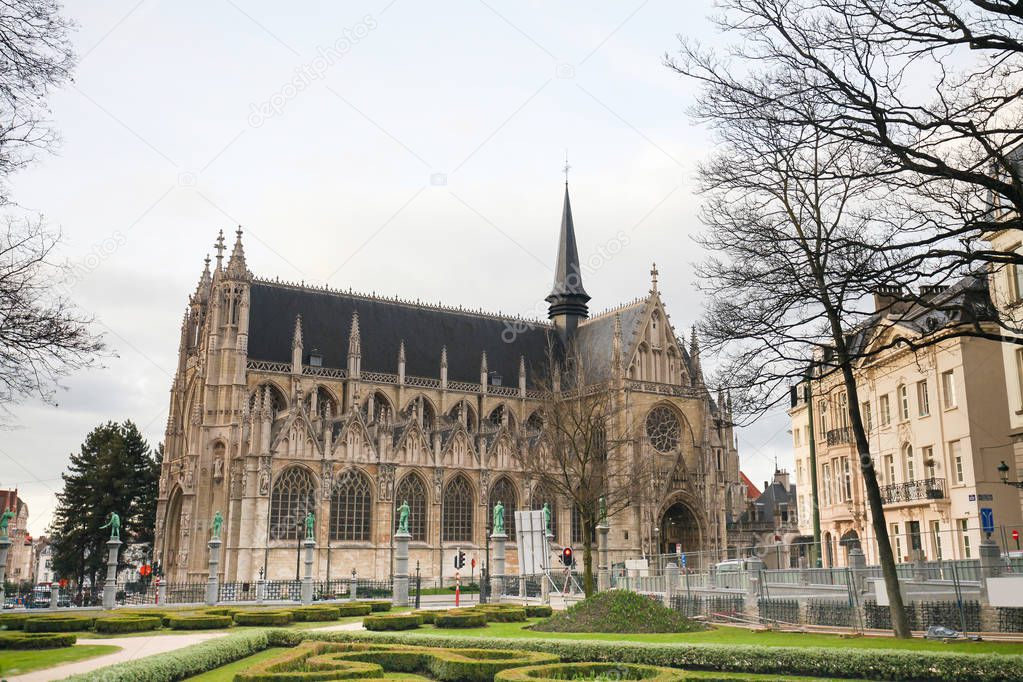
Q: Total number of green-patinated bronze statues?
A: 8